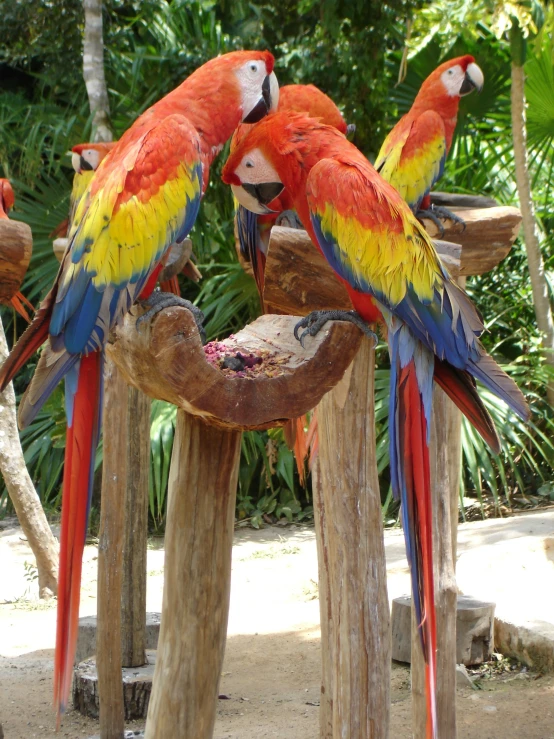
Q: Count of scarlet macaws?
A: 6